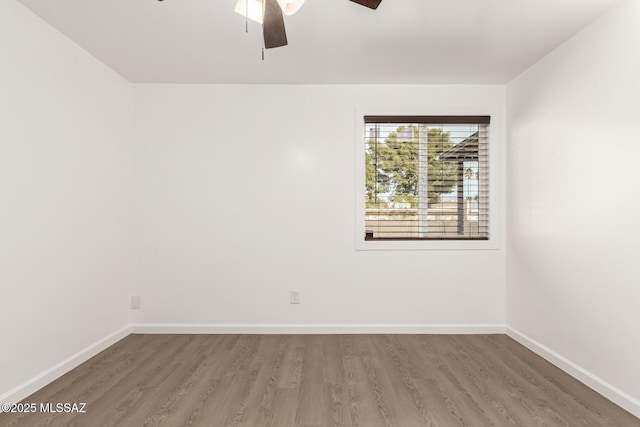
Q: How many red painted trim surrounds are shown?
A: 0